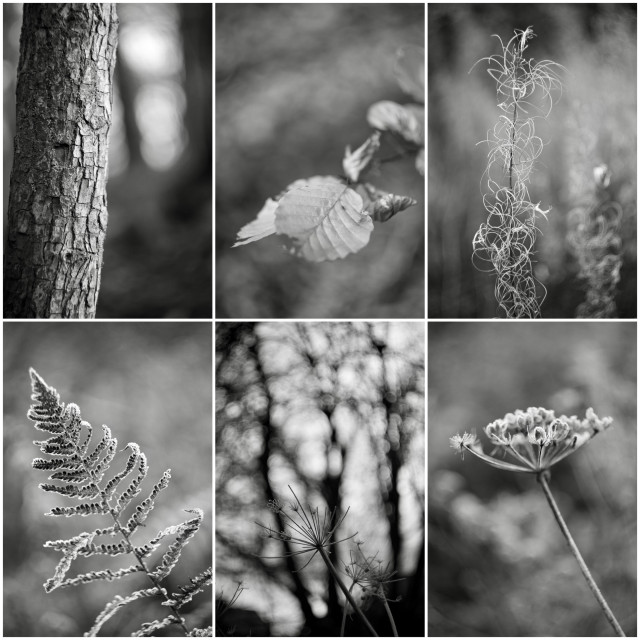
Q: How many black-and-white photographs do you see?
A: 6